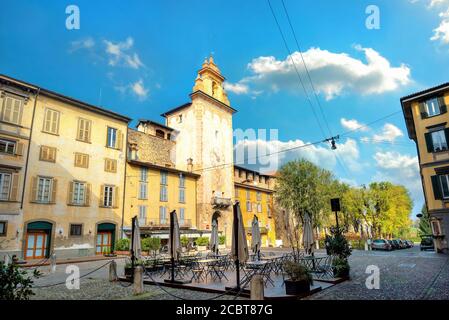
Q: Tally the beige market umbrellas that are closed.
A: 6